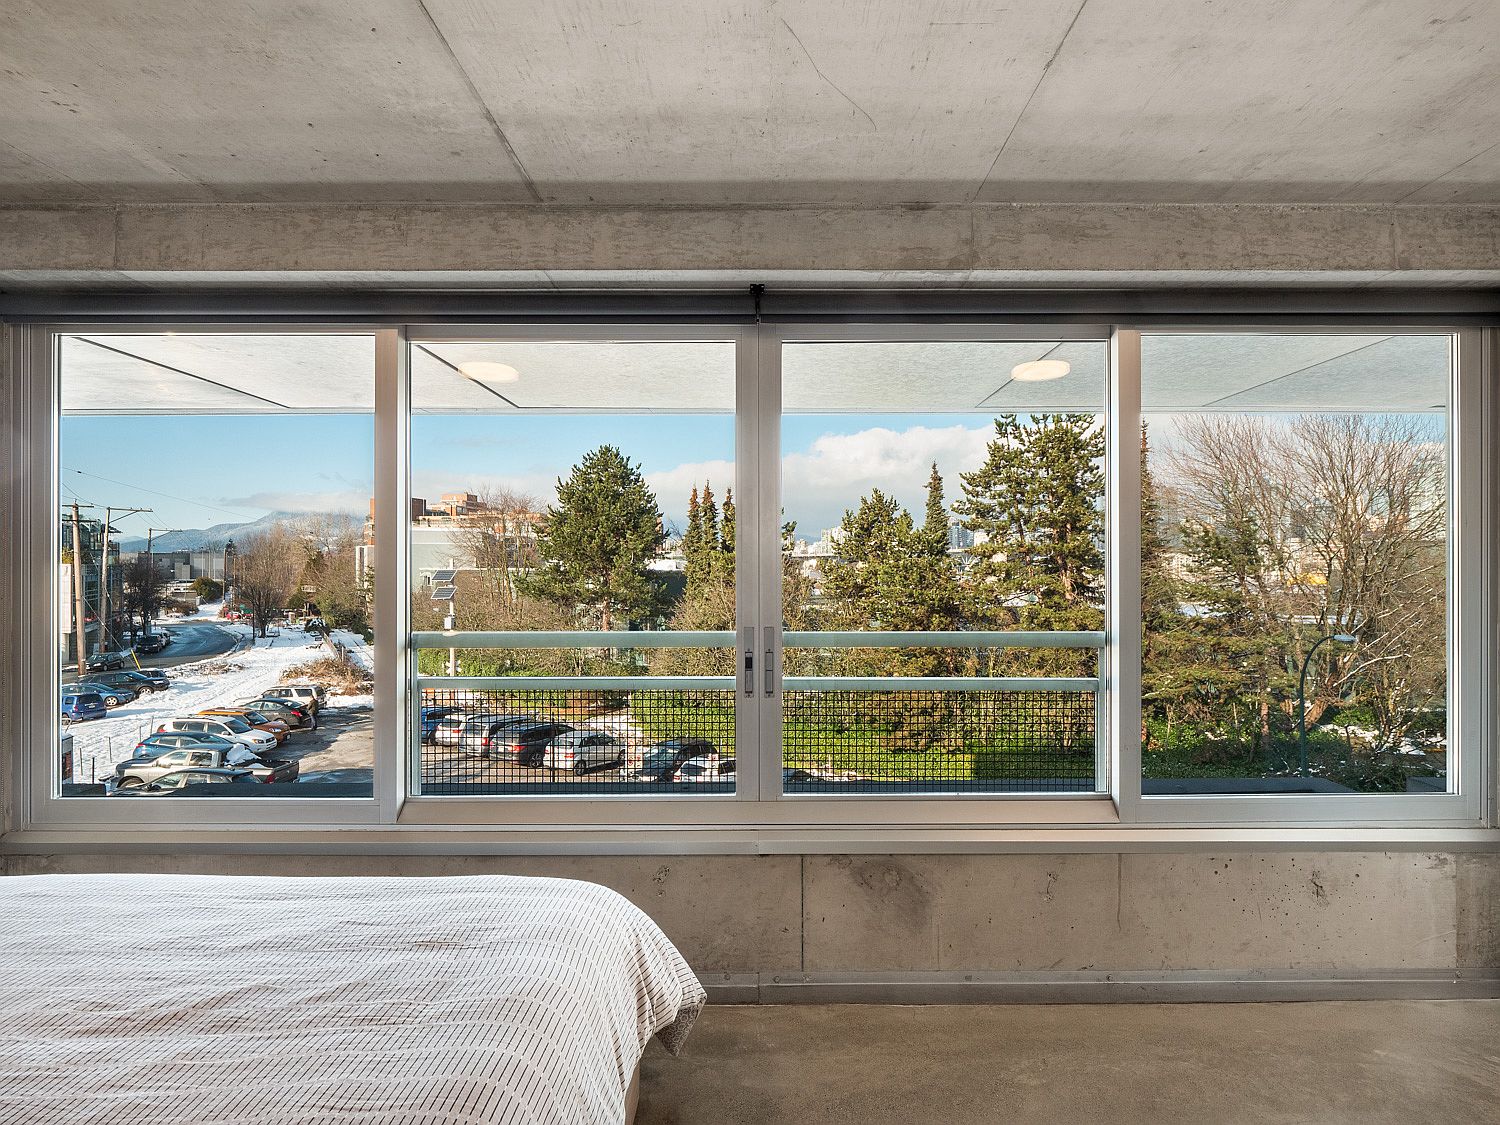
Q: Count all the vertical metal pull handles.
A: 2